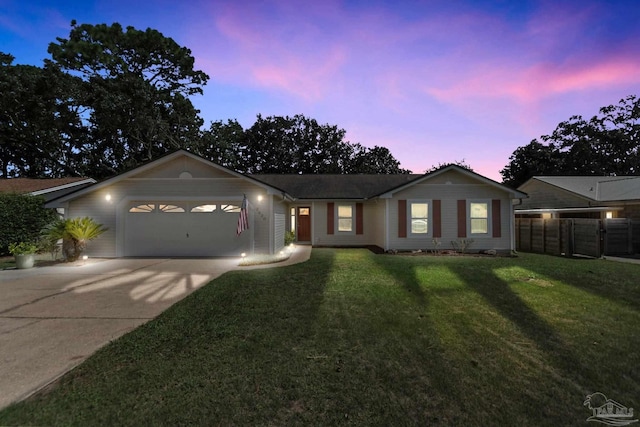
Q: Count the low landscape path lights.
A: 4